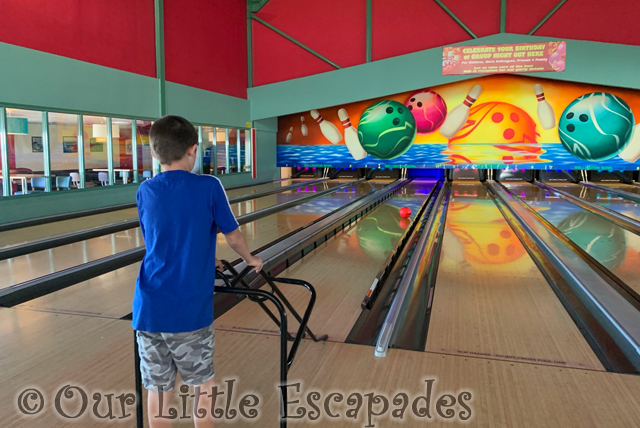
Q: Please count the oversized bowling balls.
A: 4